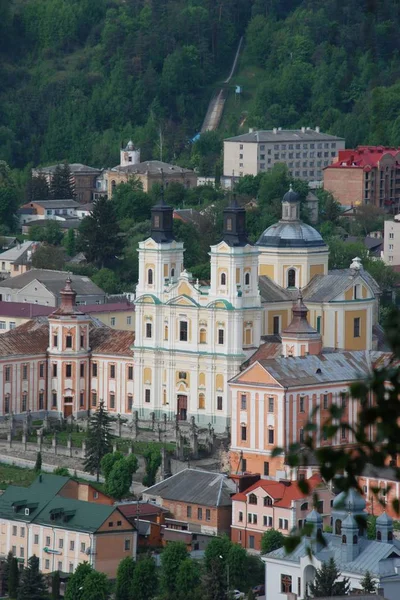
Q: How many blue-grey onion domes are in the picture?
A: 4